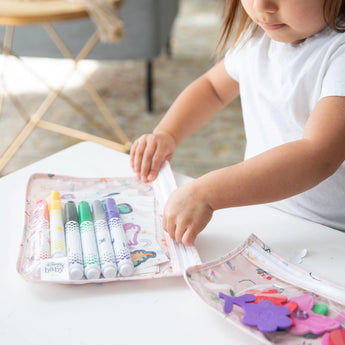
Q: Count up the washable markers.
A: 6